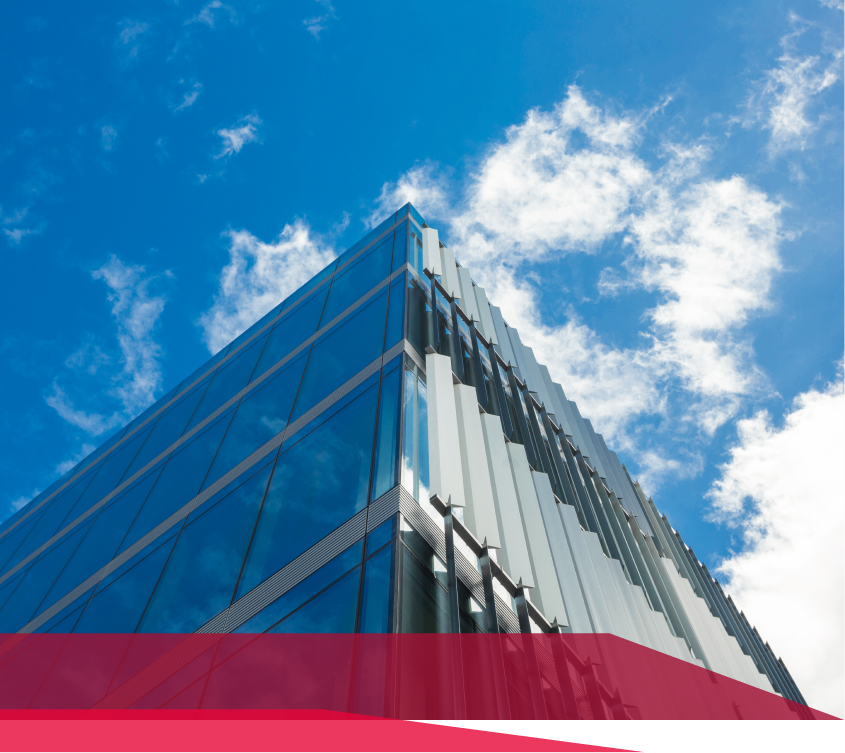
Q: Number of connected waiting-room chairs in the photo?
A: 0